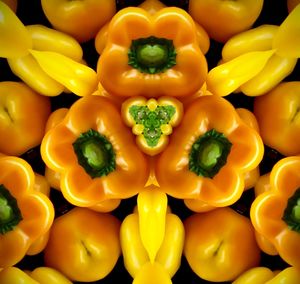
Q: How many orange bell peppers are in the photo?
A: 5